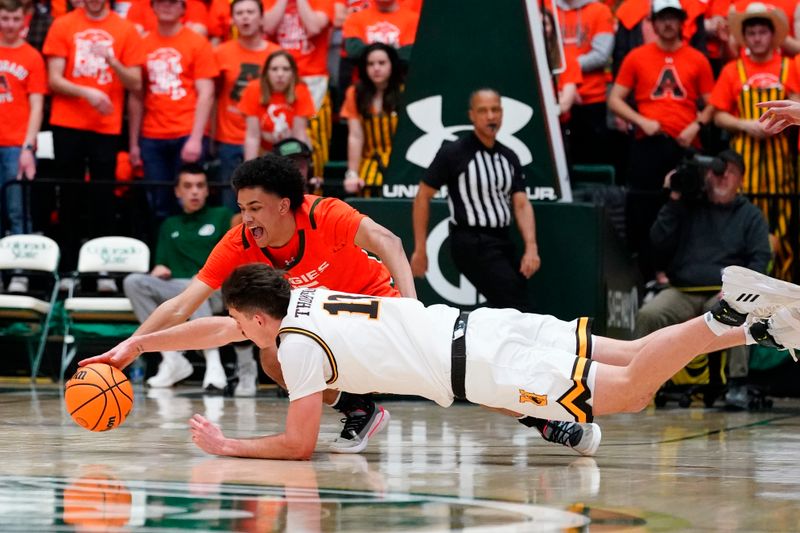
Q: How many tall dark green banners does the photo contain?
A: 1